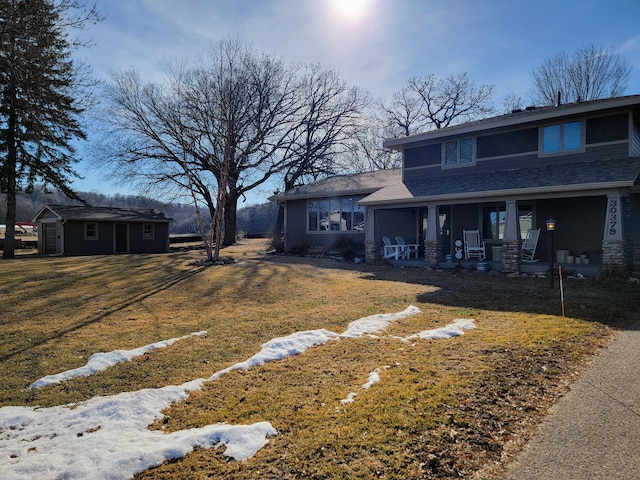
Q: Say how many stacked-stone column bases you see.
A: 4